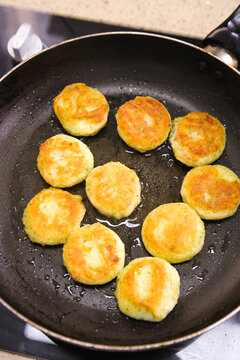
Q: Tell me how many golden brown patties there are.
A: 10